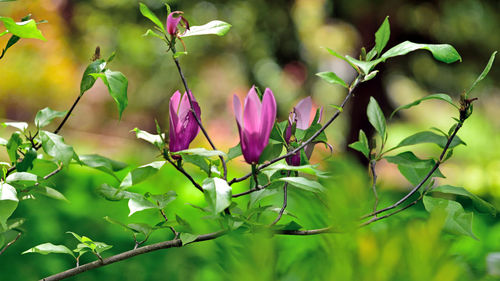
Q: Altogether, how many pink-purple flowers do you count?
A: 4